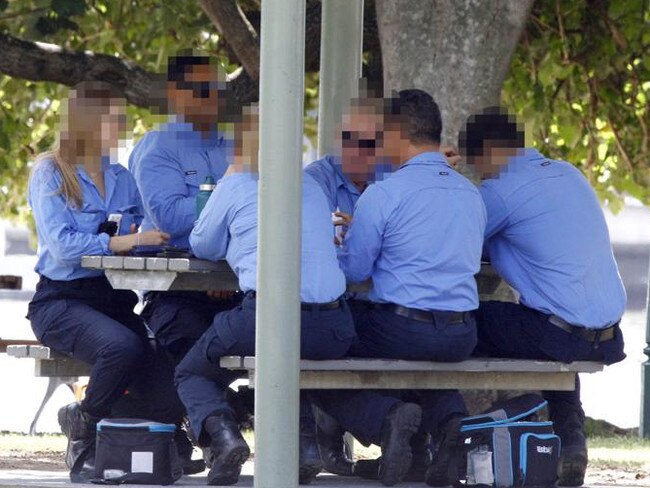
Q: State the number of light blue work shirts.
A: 6